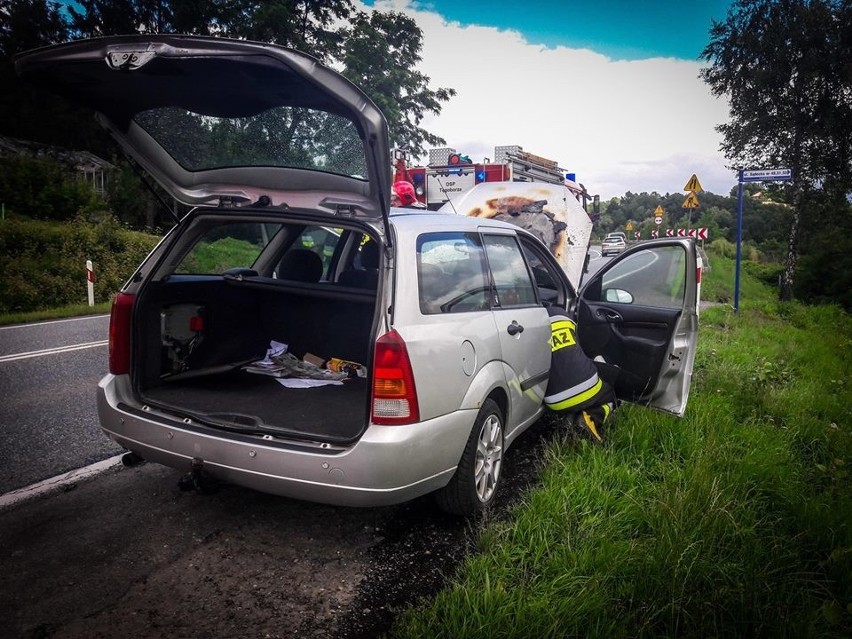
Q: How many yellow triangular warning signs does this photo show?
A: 4